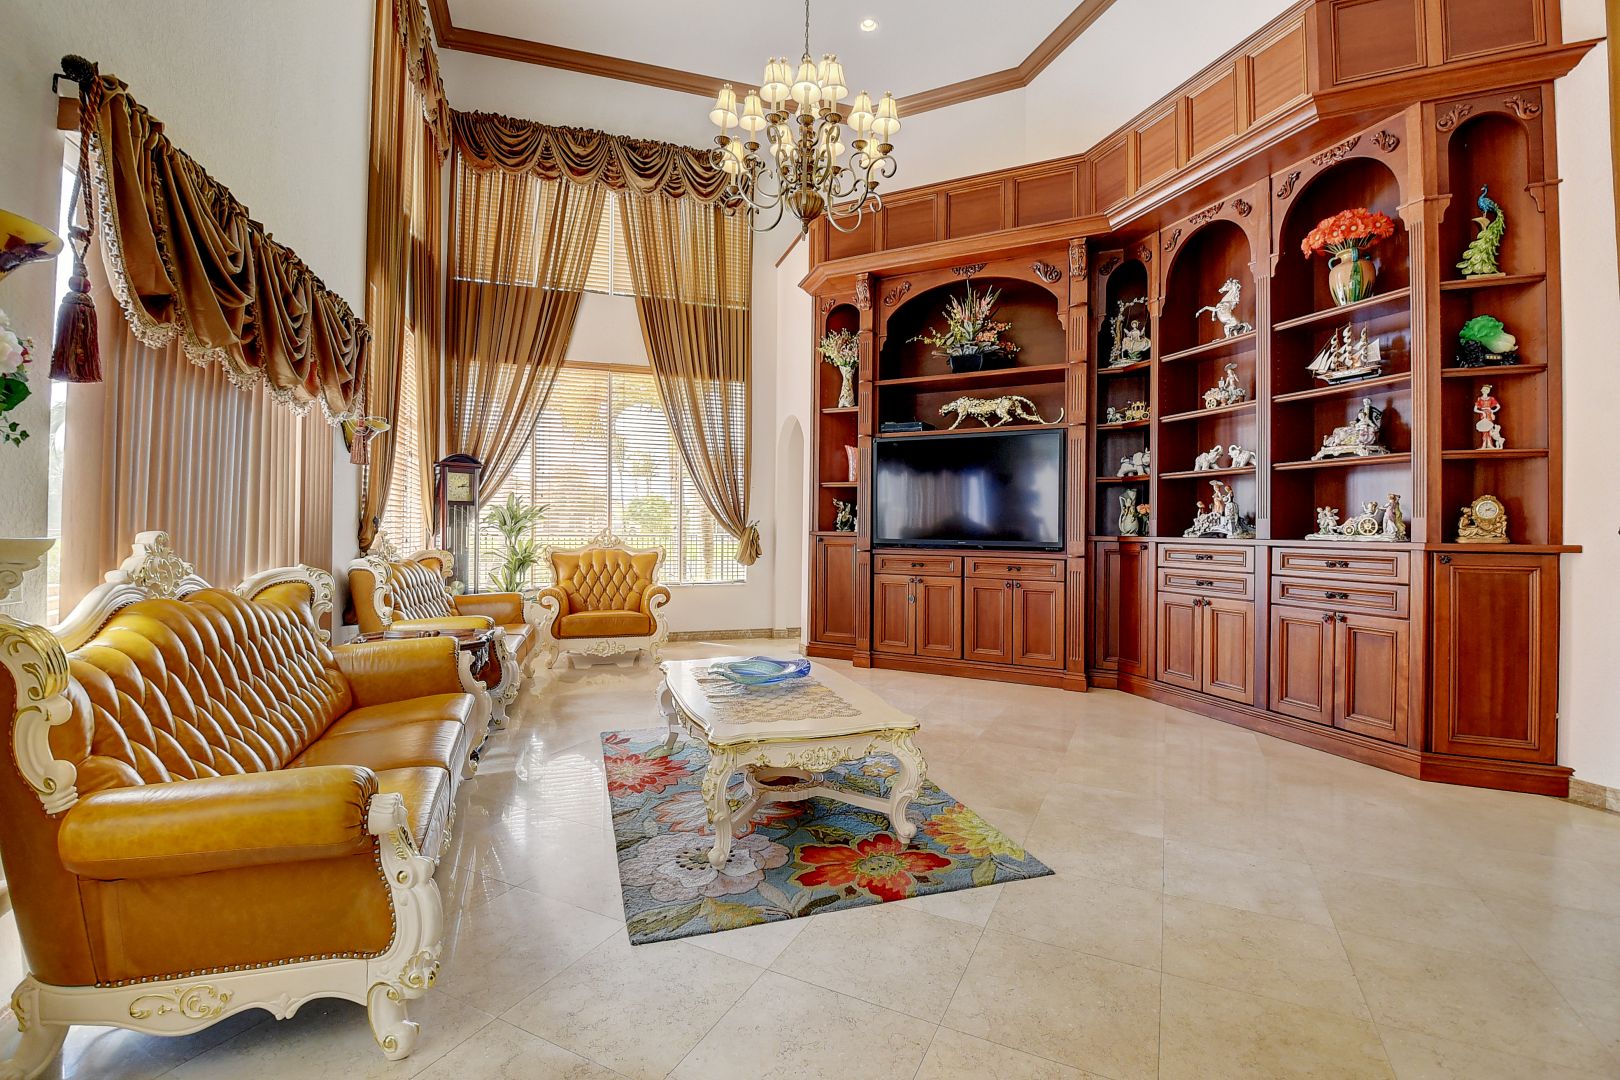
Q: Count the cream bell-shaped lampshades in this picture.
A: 14